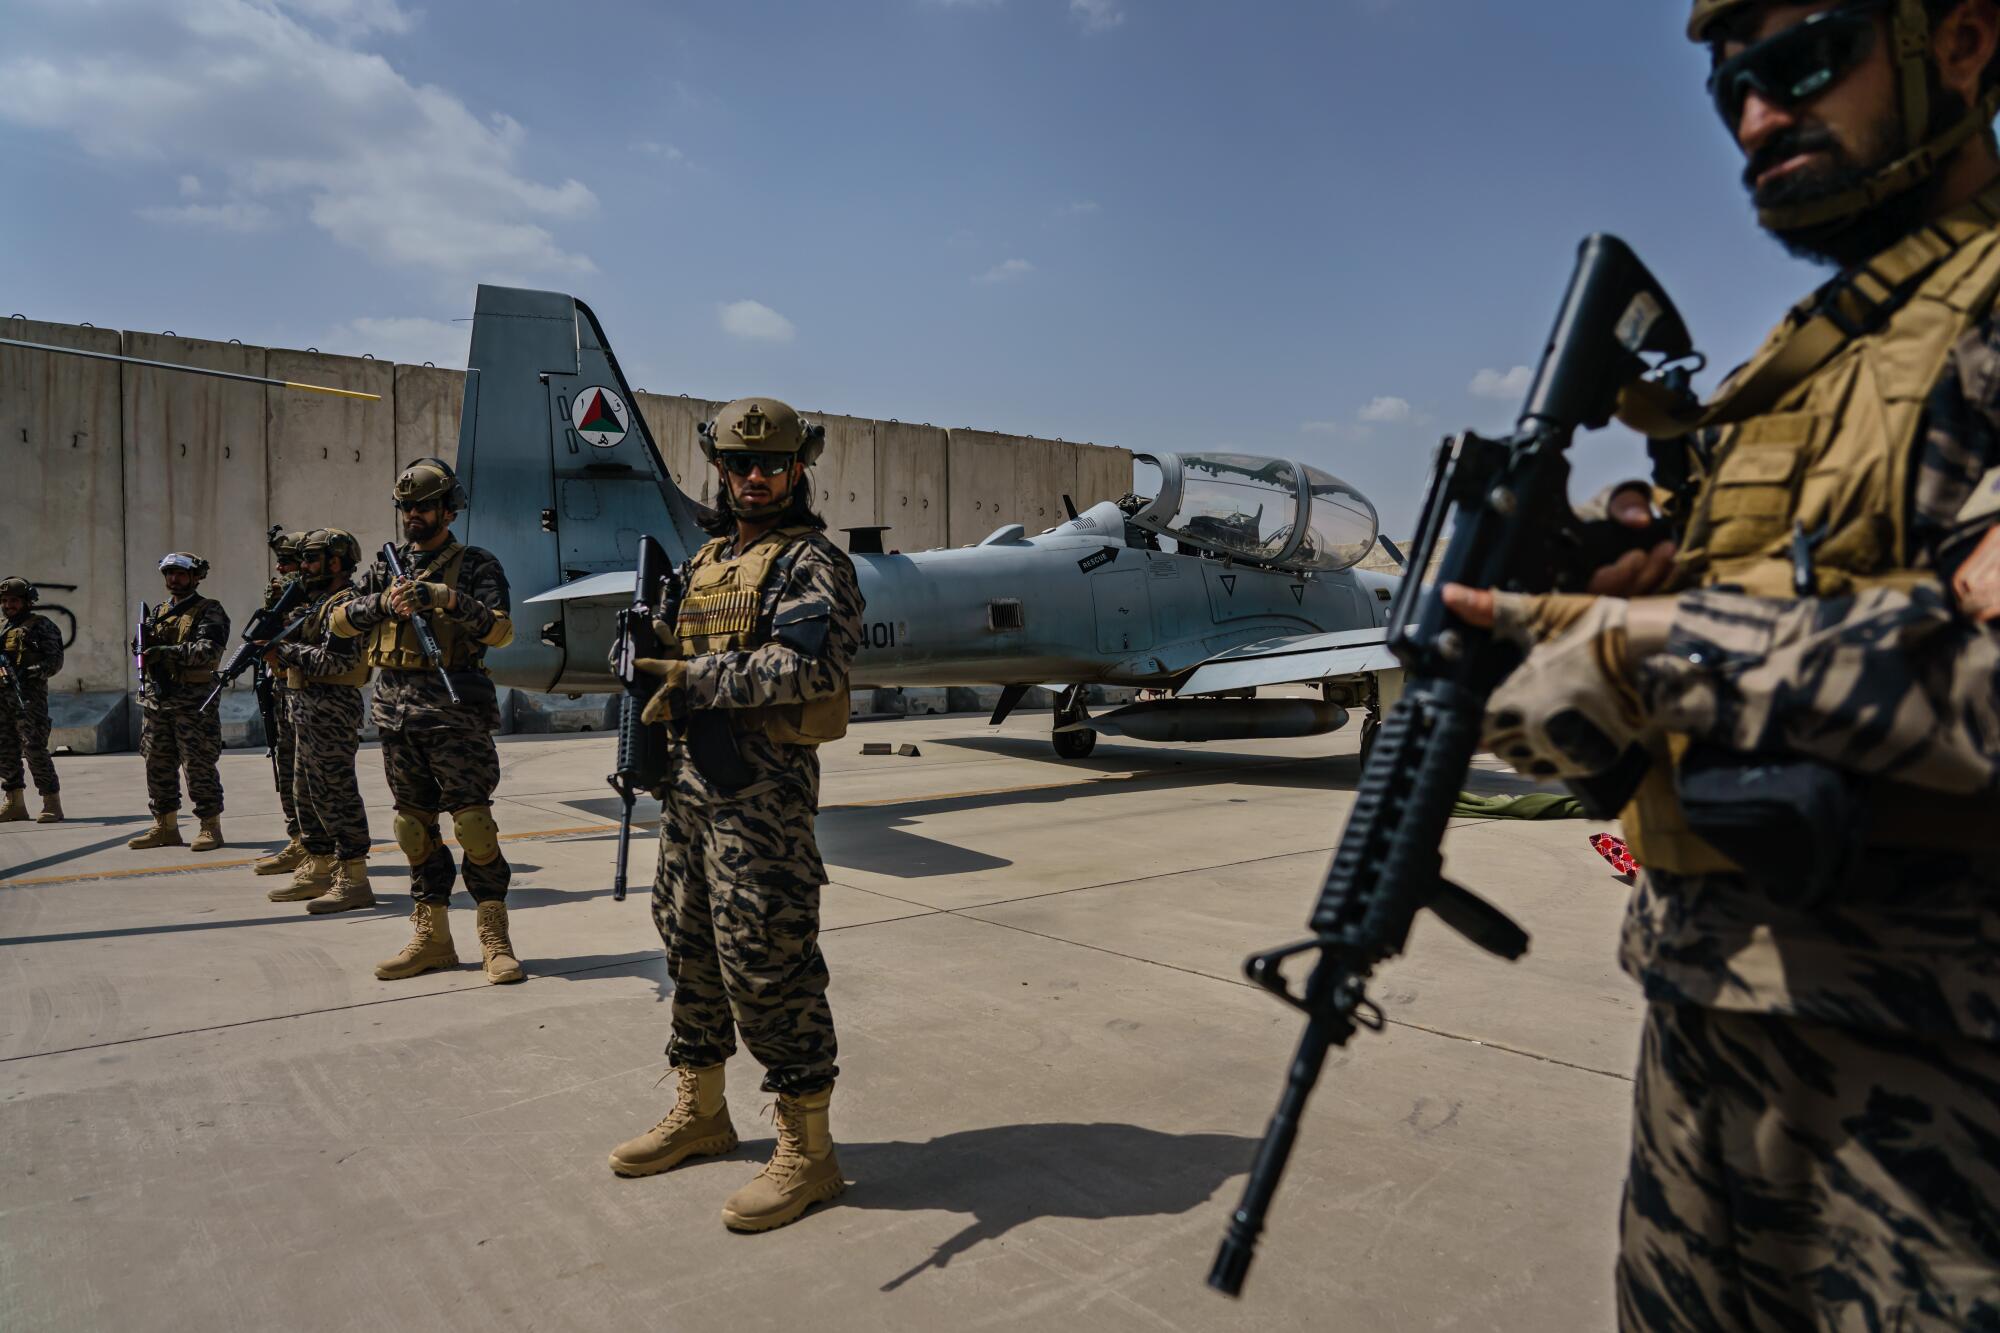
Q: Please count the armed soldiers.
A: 7